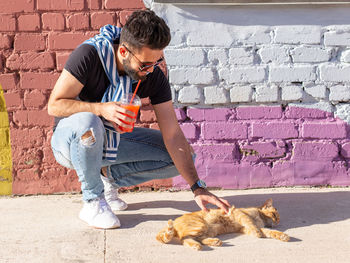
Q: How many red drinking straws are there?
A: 1